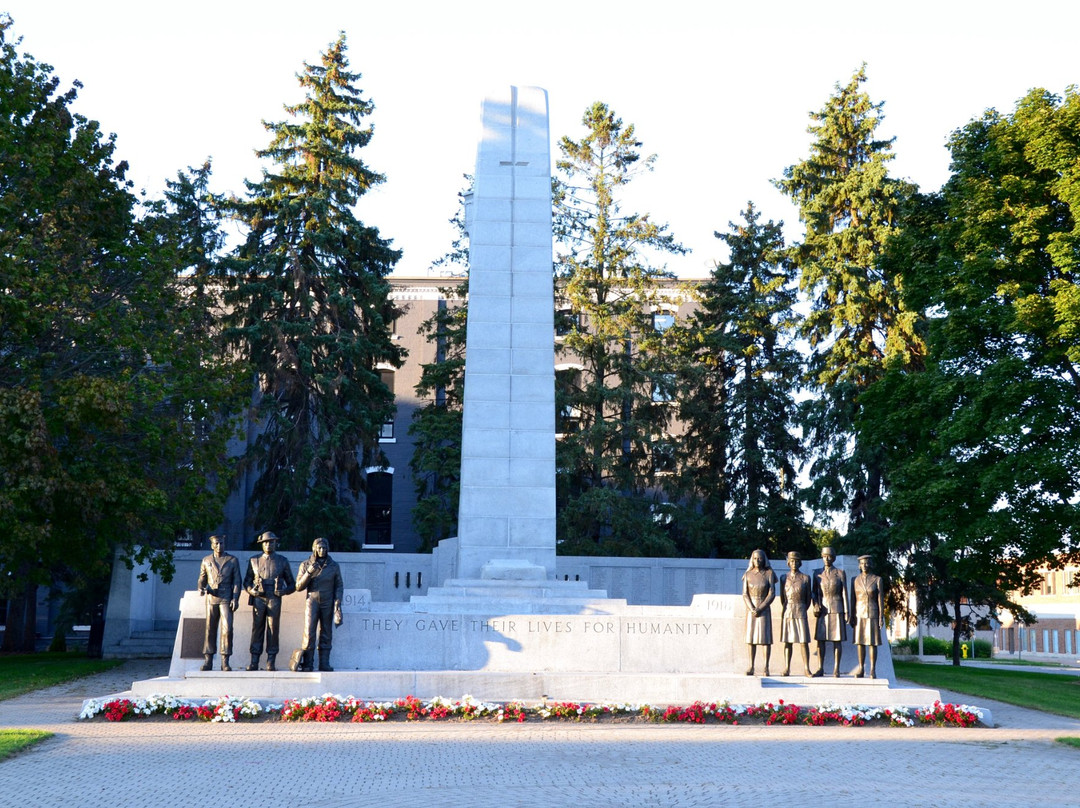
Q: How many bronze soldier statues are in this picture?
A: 7